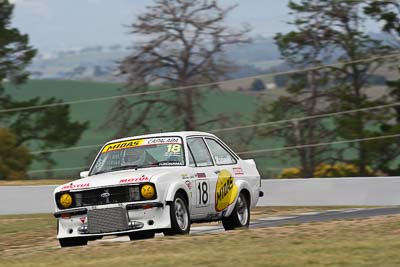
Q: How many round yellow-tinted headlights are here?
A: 2